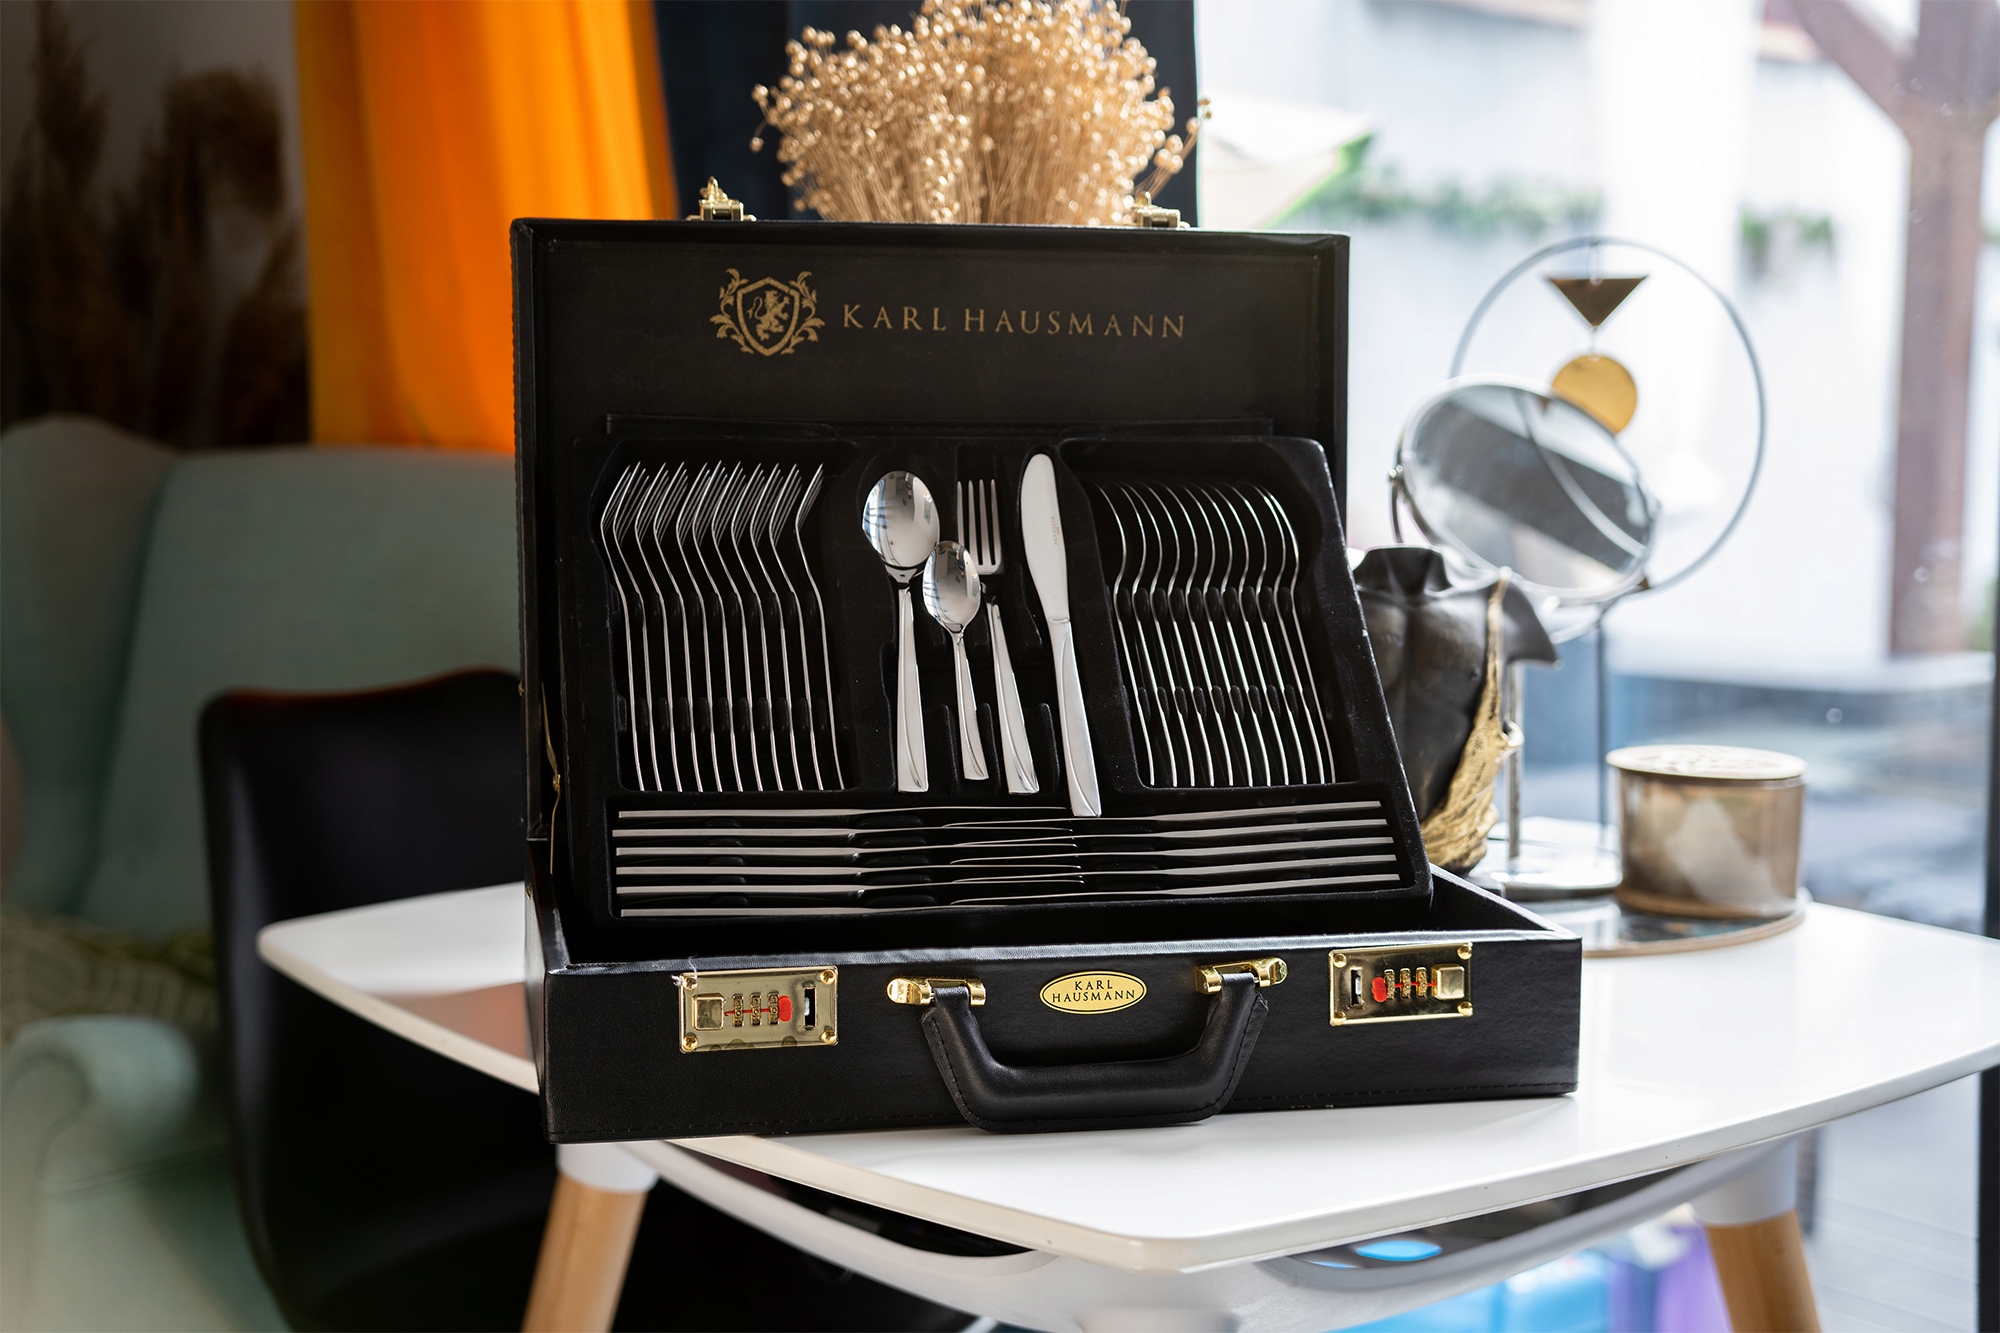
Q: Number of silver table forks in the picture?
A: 12